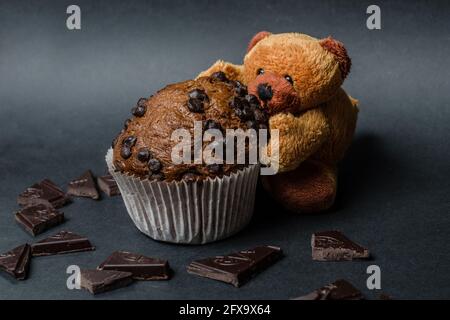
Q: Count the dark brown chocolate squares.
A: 11